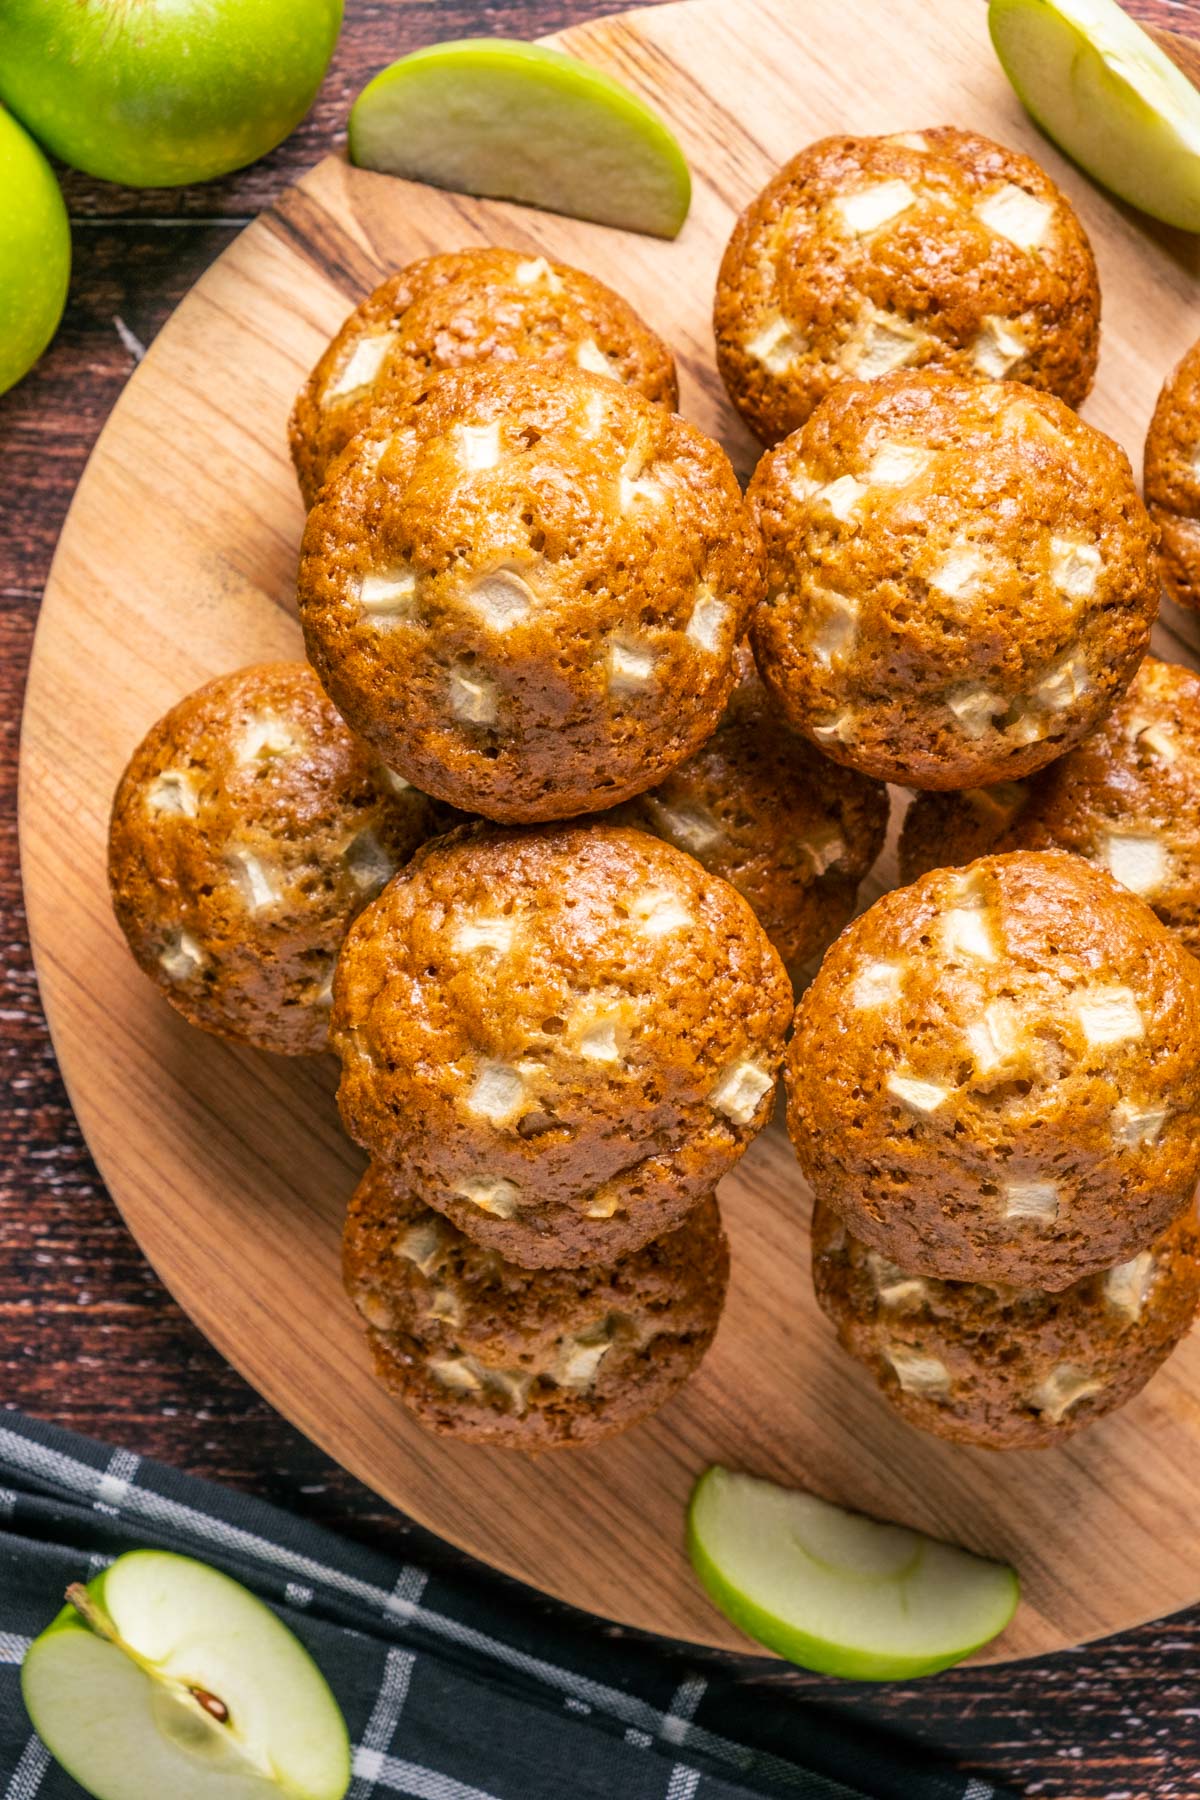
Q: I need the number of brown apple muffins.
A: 12